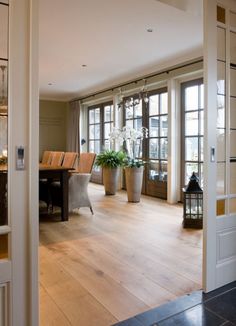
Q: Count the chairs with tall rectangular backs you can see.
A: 4